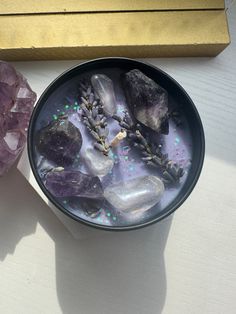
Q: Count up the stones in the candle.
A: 6